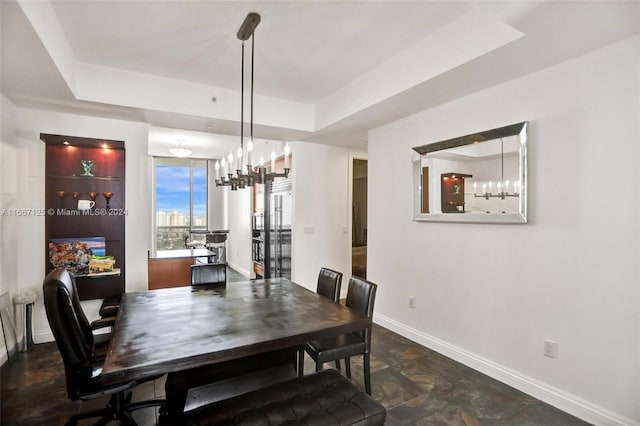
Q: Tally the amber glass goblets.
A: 4